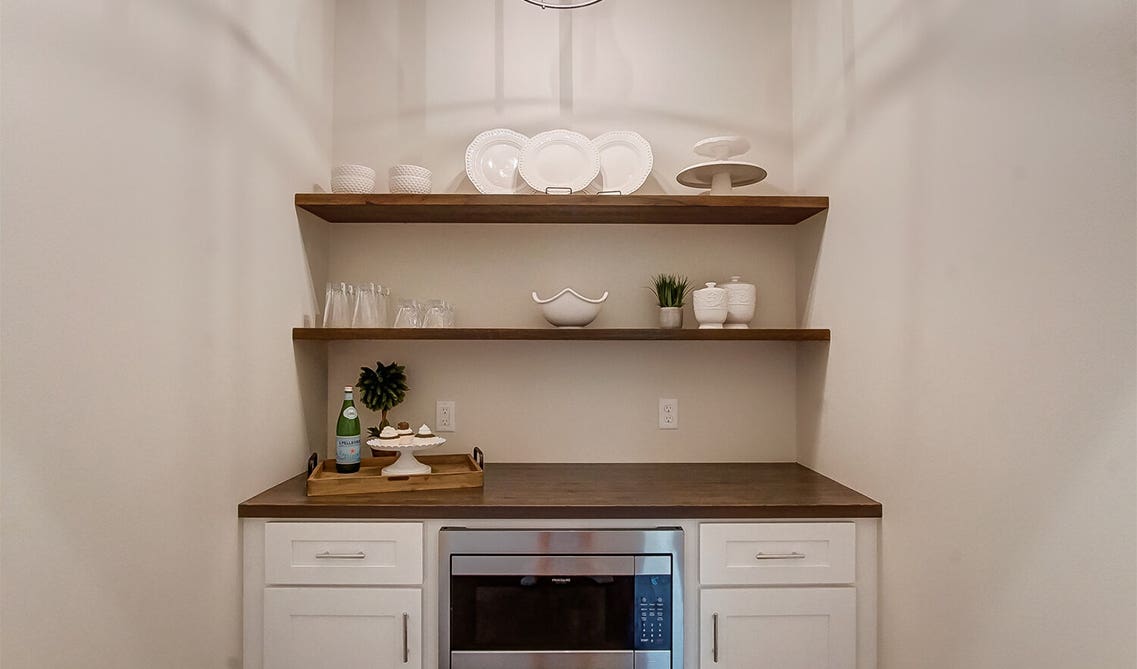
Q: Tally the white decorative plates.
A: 3